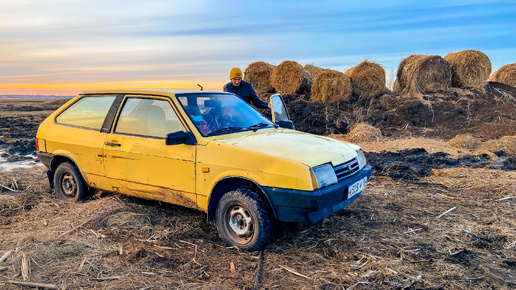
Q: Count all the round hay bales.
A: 8